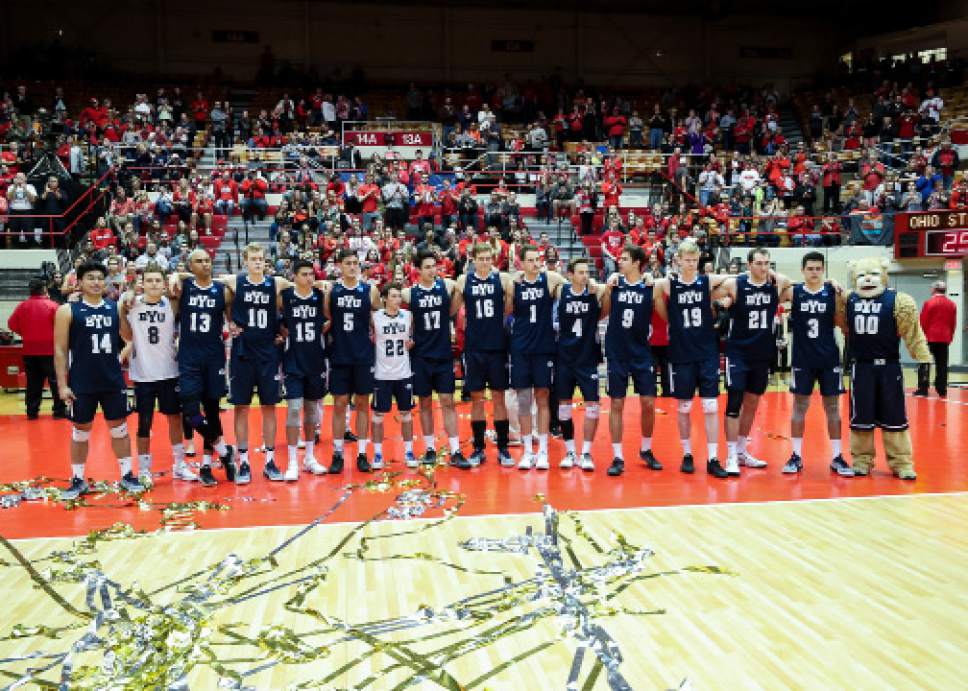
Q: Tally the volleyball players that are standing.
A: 15